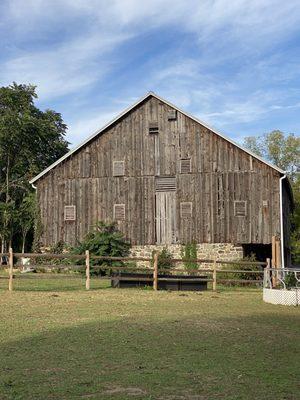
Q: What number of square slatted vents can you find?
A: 6